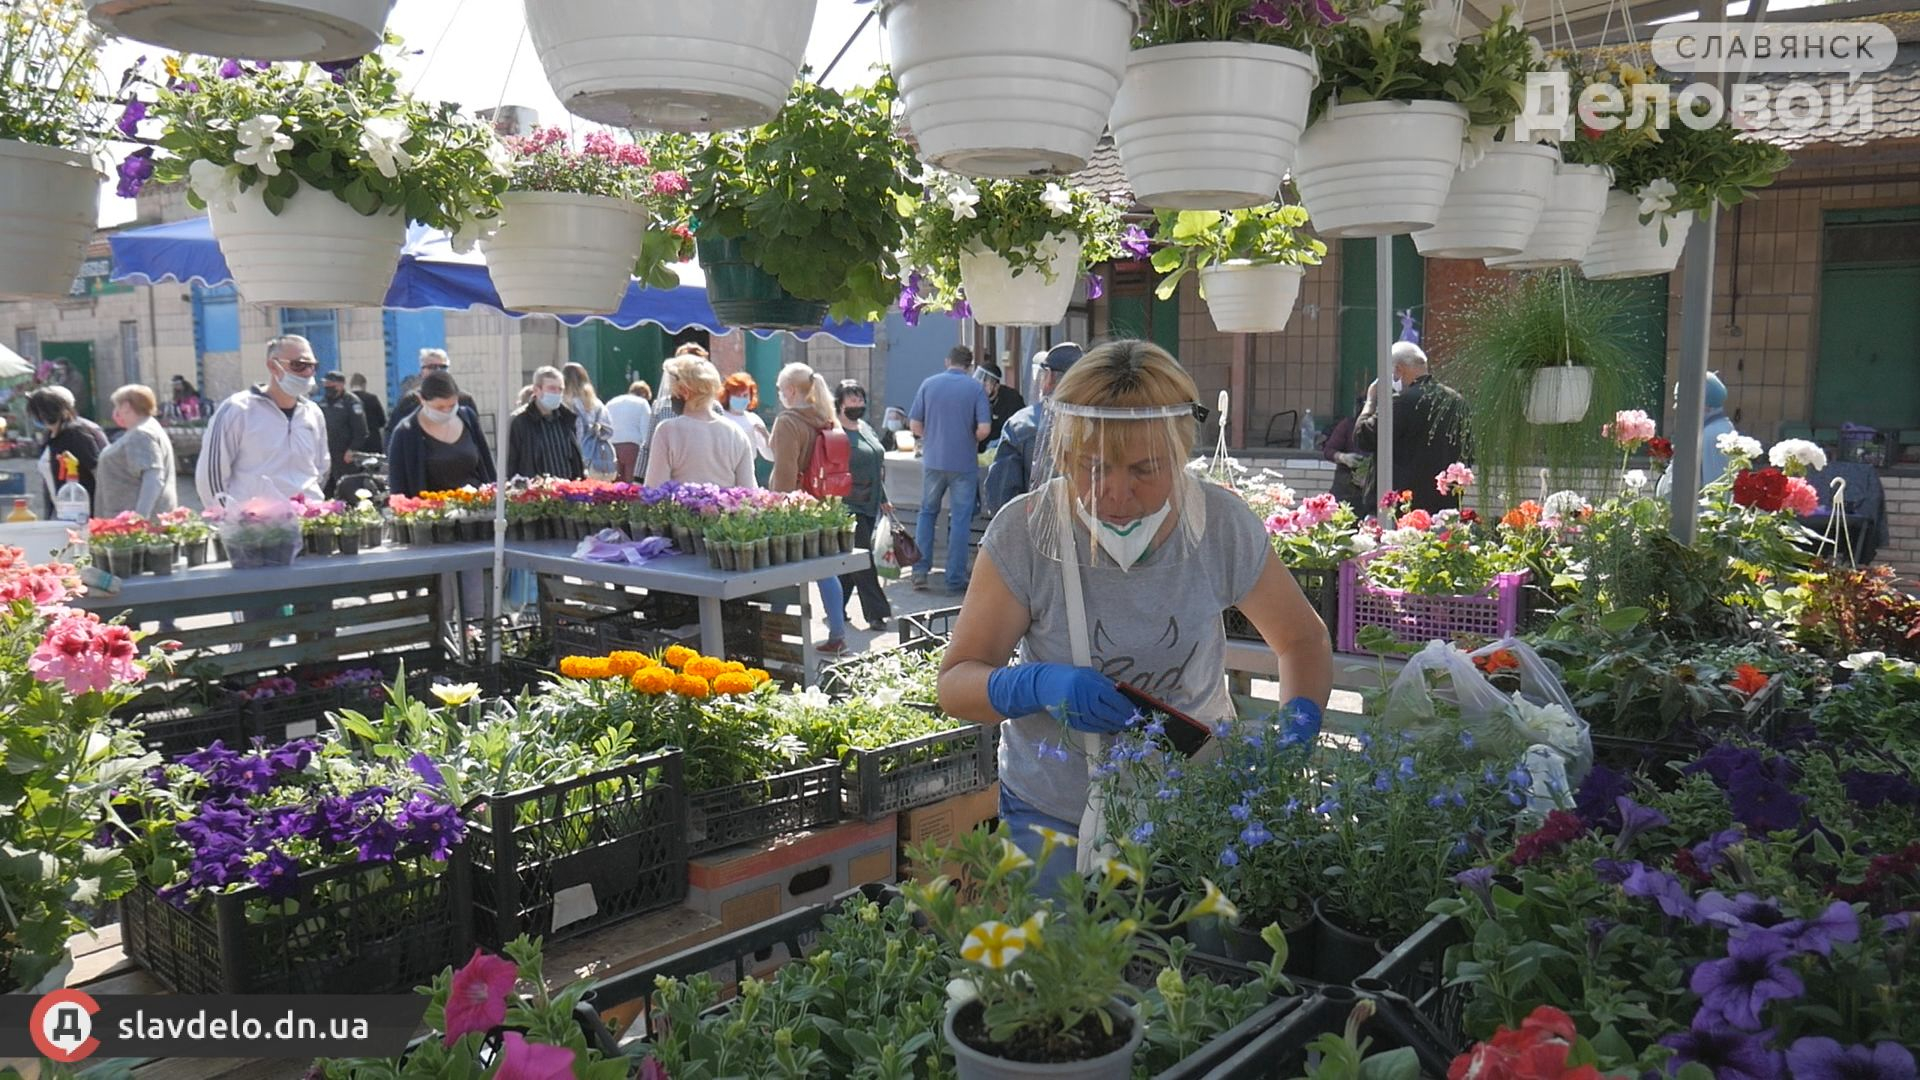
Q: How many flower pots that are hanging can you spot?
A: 15